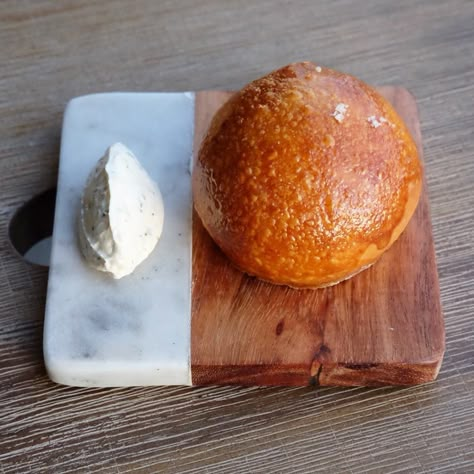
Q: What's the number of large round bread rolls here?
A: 1